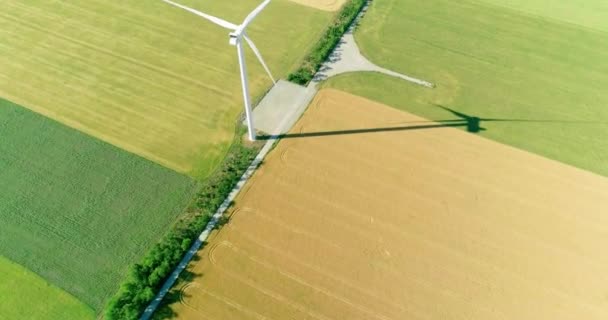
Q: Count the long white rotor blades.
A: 3